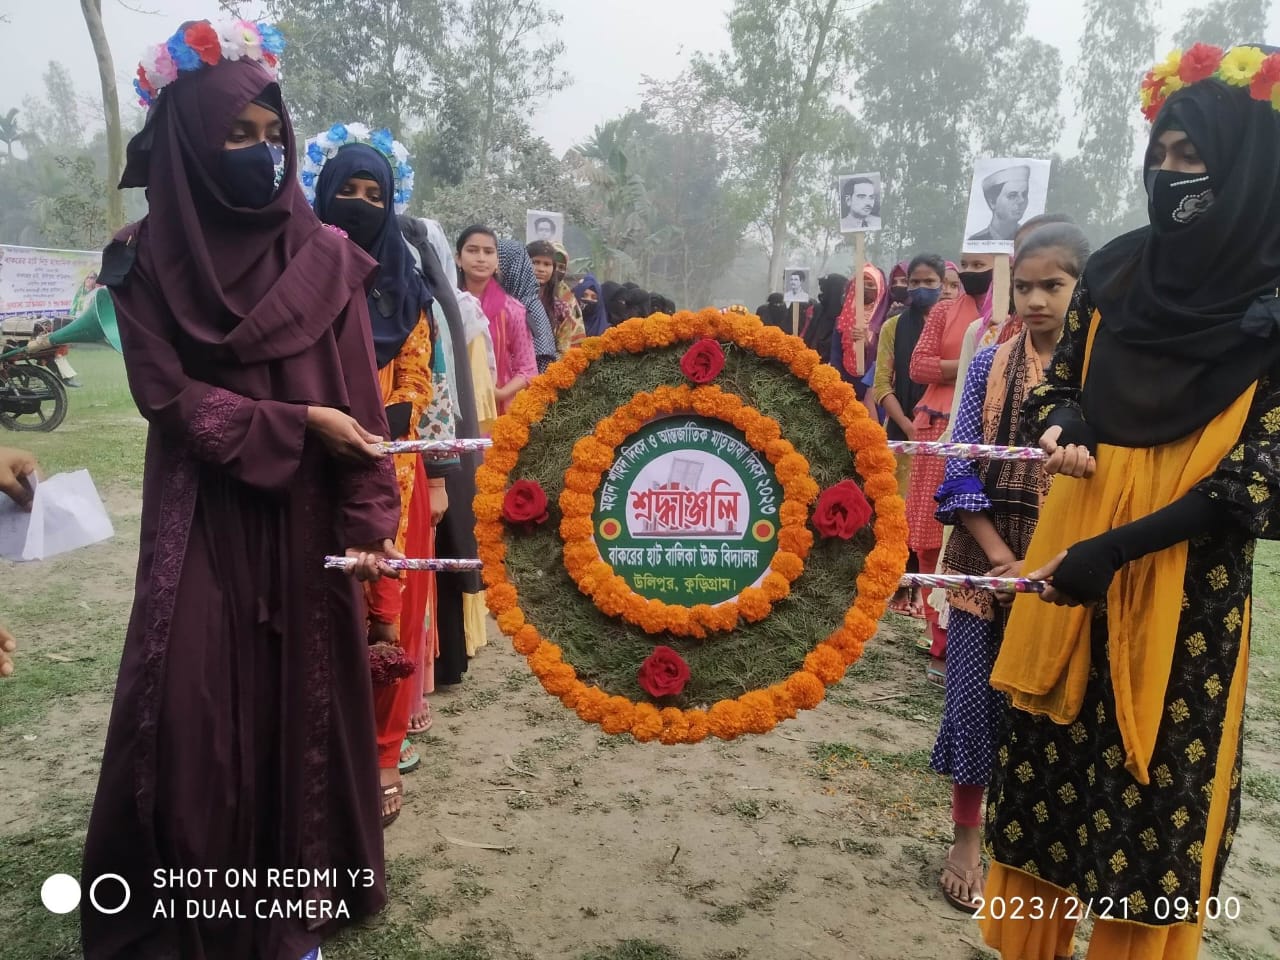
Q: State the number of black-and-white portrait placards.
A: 4